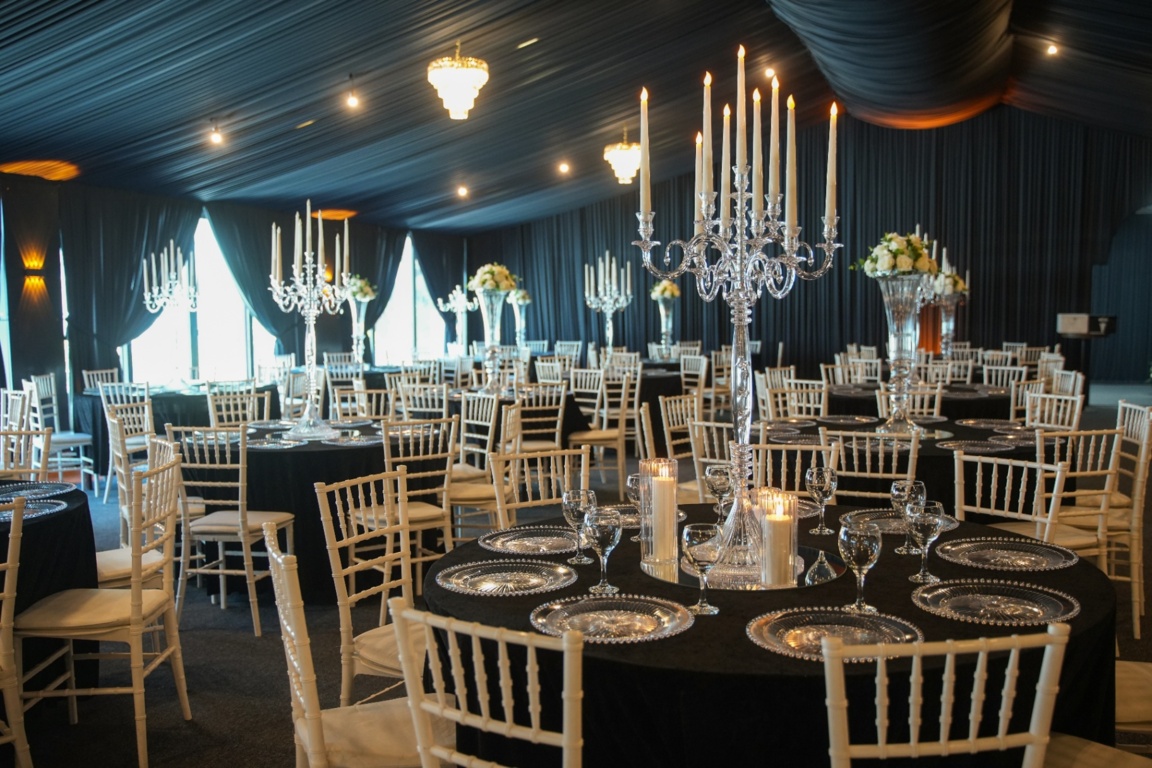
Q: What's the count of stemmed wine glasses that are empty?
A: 9